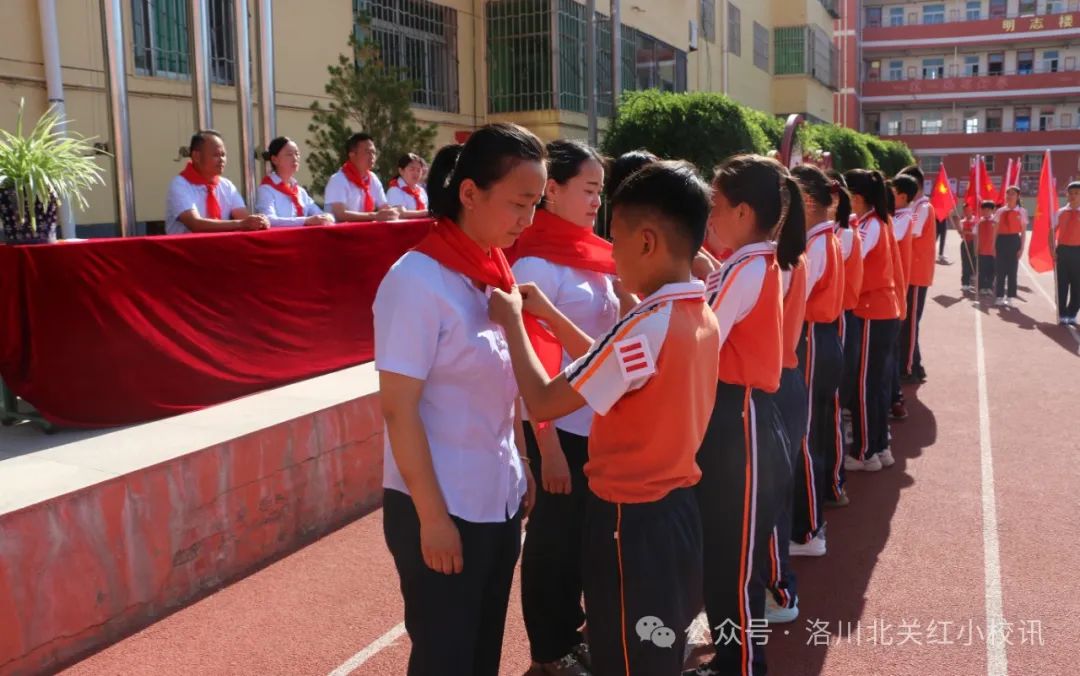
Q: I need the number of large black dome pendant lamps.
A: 0